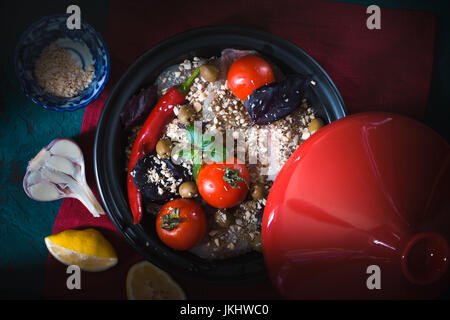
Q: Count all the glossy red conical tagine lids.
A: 1